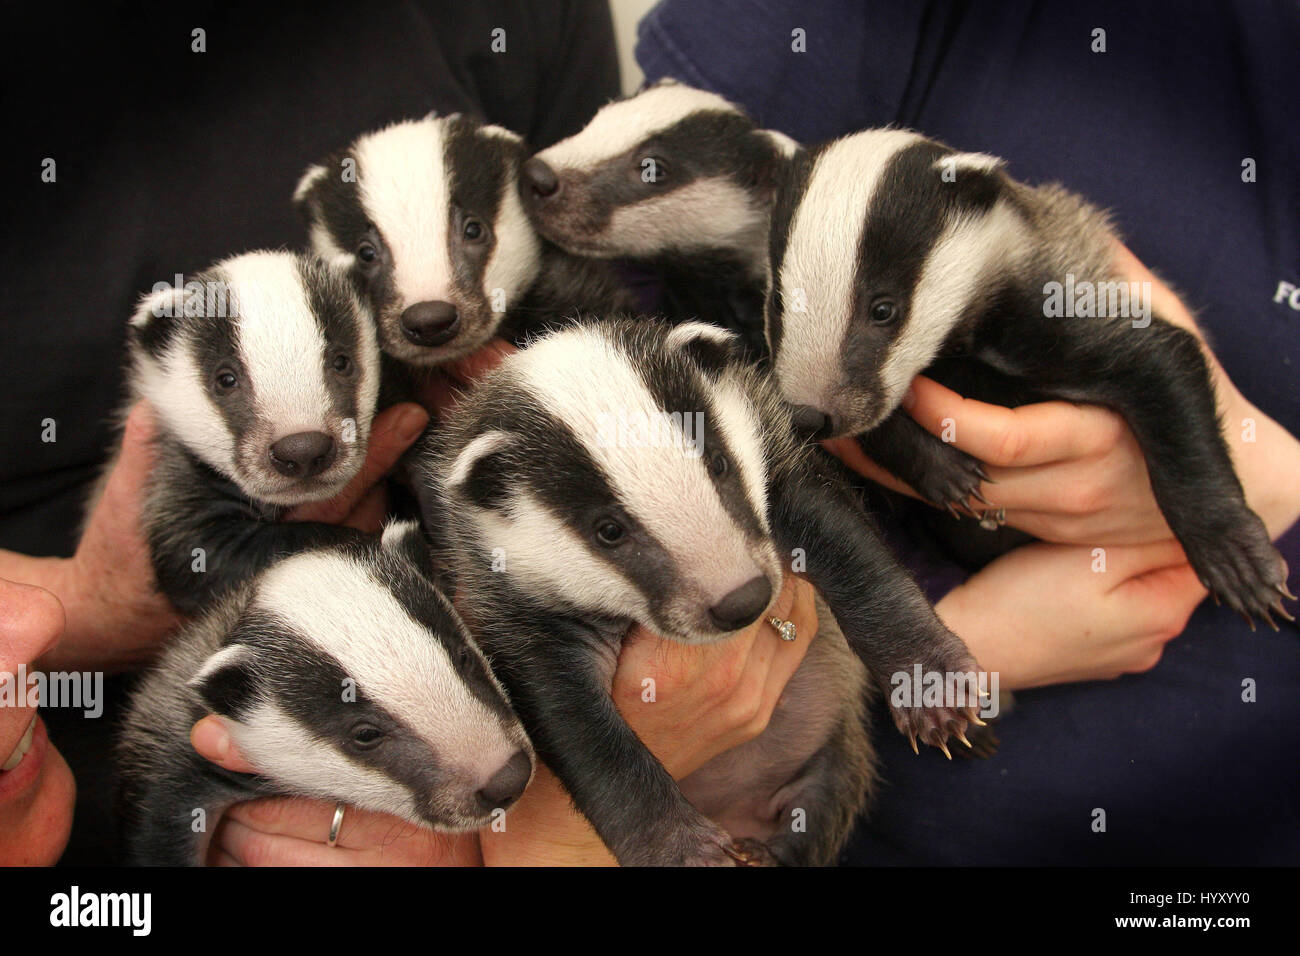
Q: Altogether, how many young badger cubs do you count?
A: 6